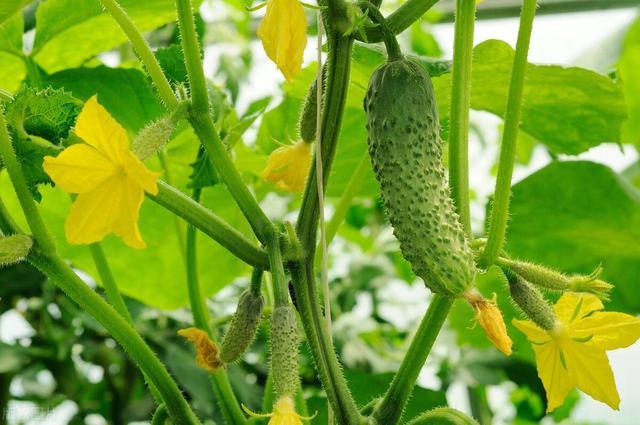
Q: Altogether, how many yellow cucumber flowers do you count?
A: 7